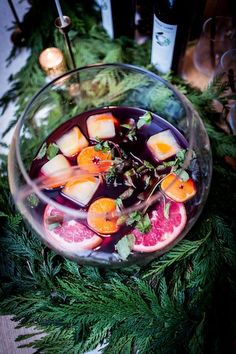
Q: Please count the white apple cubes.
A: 5